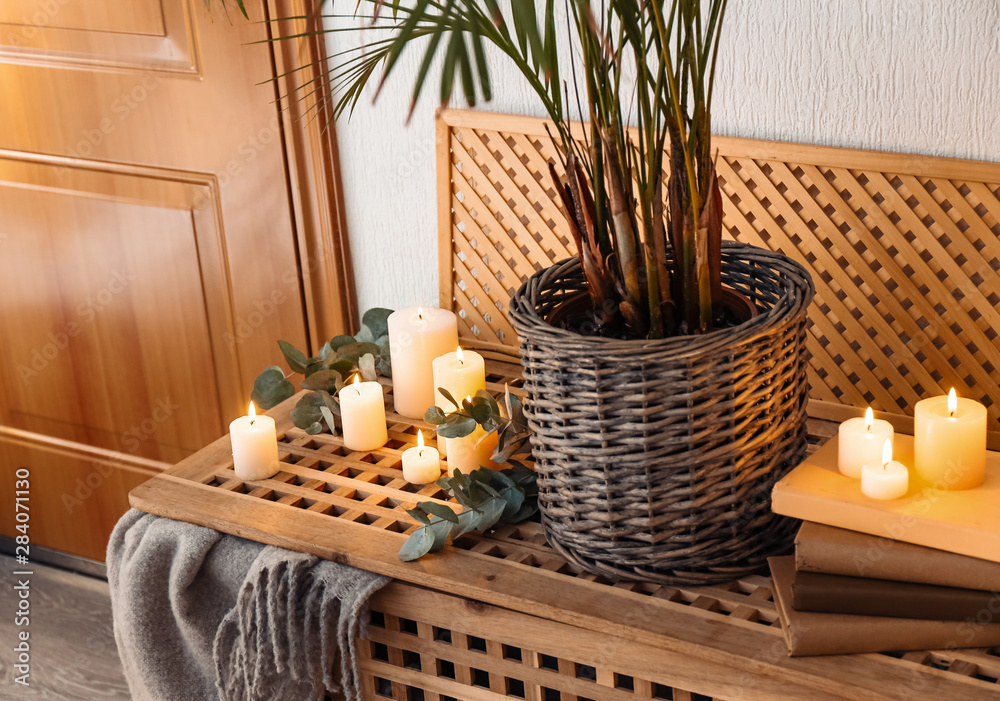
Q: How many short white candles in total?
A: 2